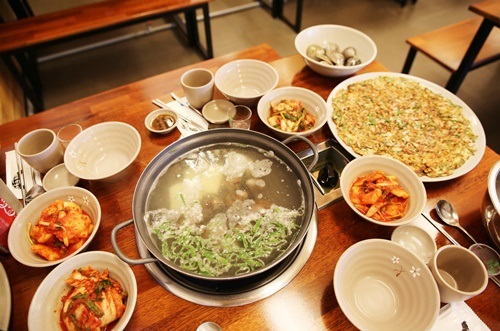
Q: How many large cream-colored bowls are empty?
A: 3